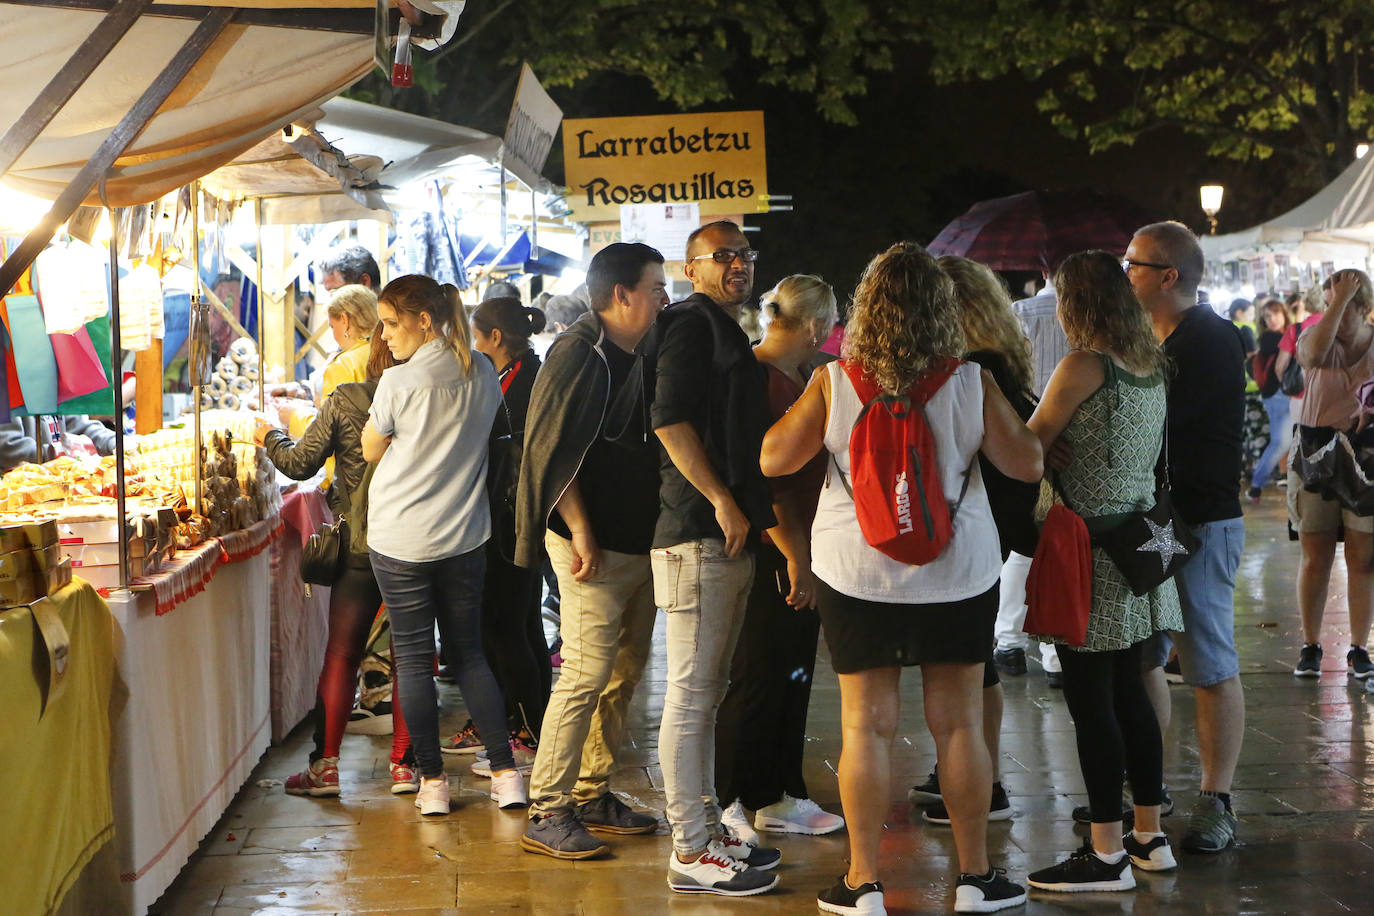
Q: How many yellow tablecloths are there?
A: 1